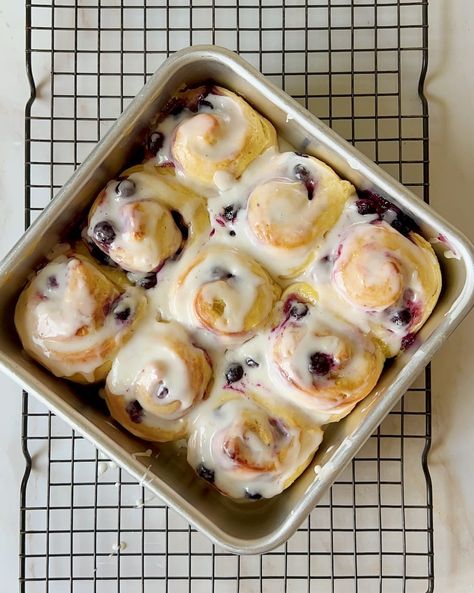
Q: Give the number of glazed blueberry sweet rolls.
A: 9